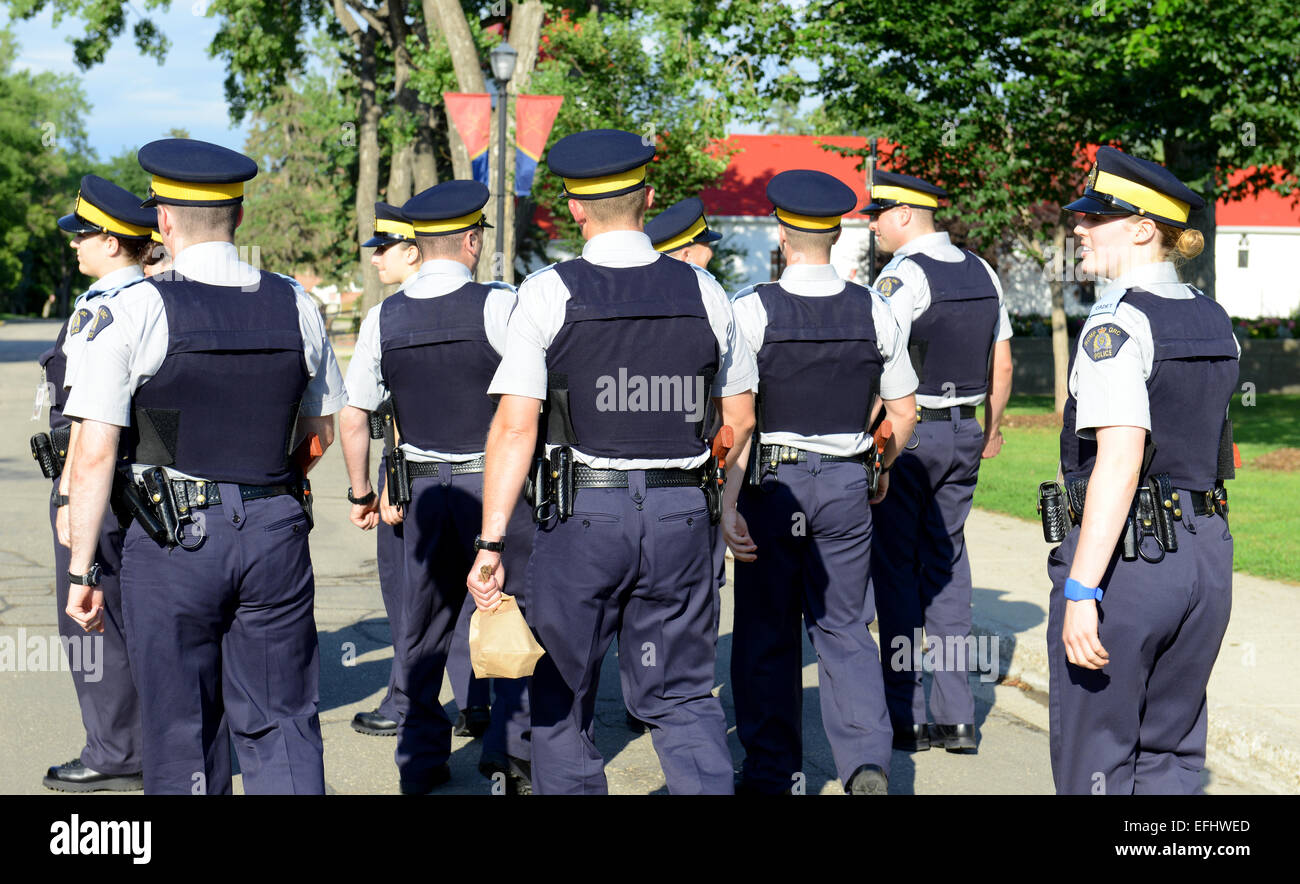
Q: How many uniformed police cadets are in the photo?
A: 10